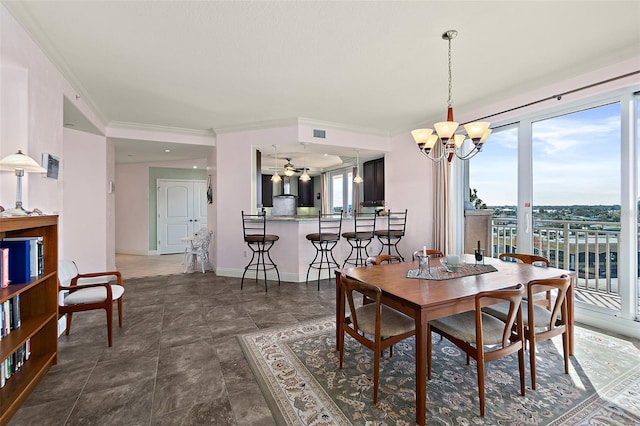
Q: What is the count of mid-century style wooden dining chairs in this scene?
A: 6